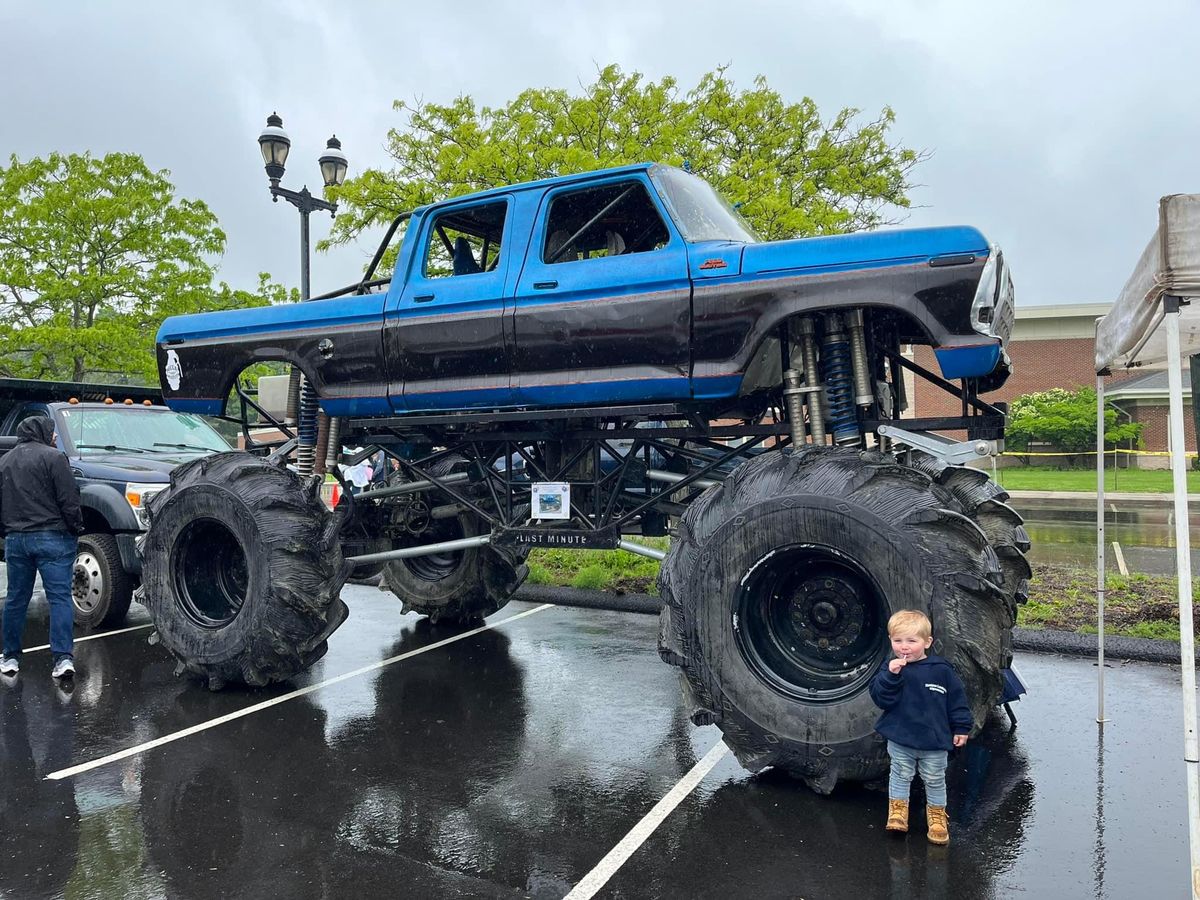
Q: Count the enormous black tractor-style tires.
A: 4